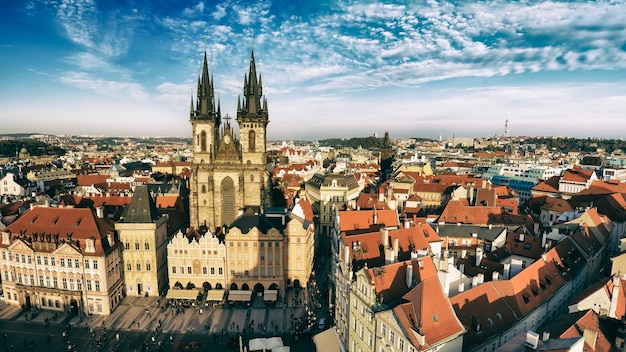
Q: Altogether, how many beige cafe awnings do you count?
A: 4